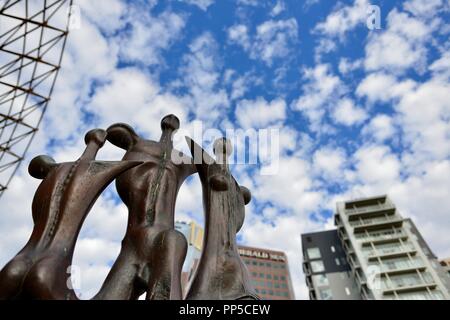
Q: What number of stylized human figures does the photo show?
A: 3